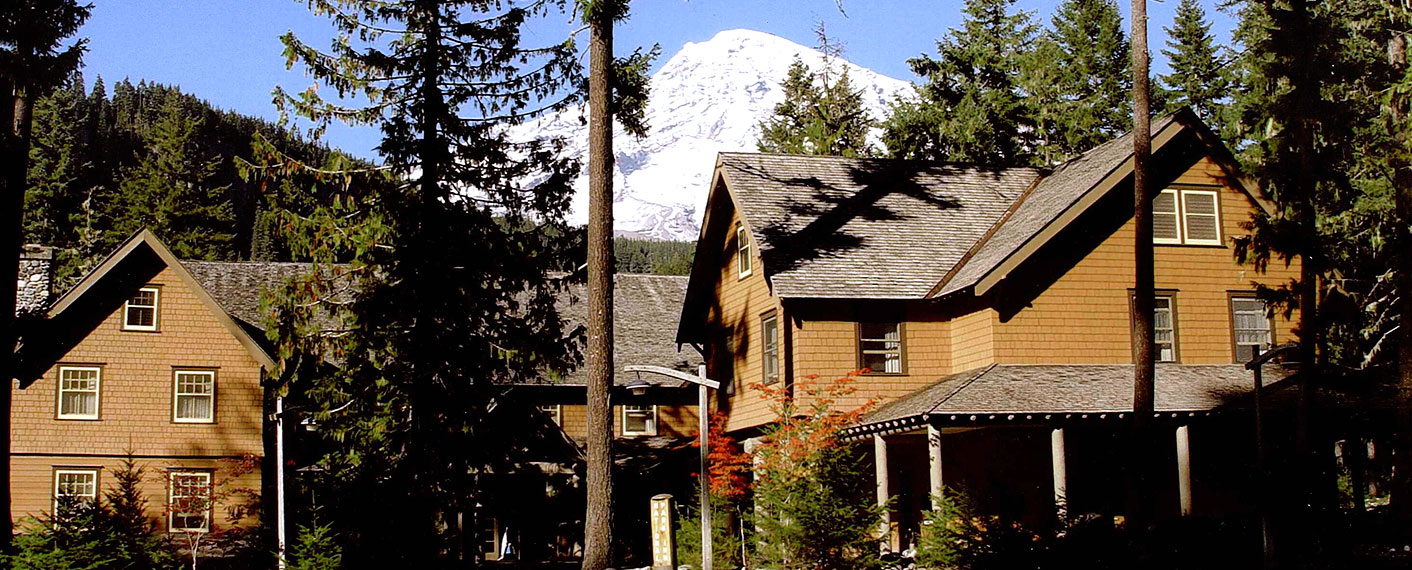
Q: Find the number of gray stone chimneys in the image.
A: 1